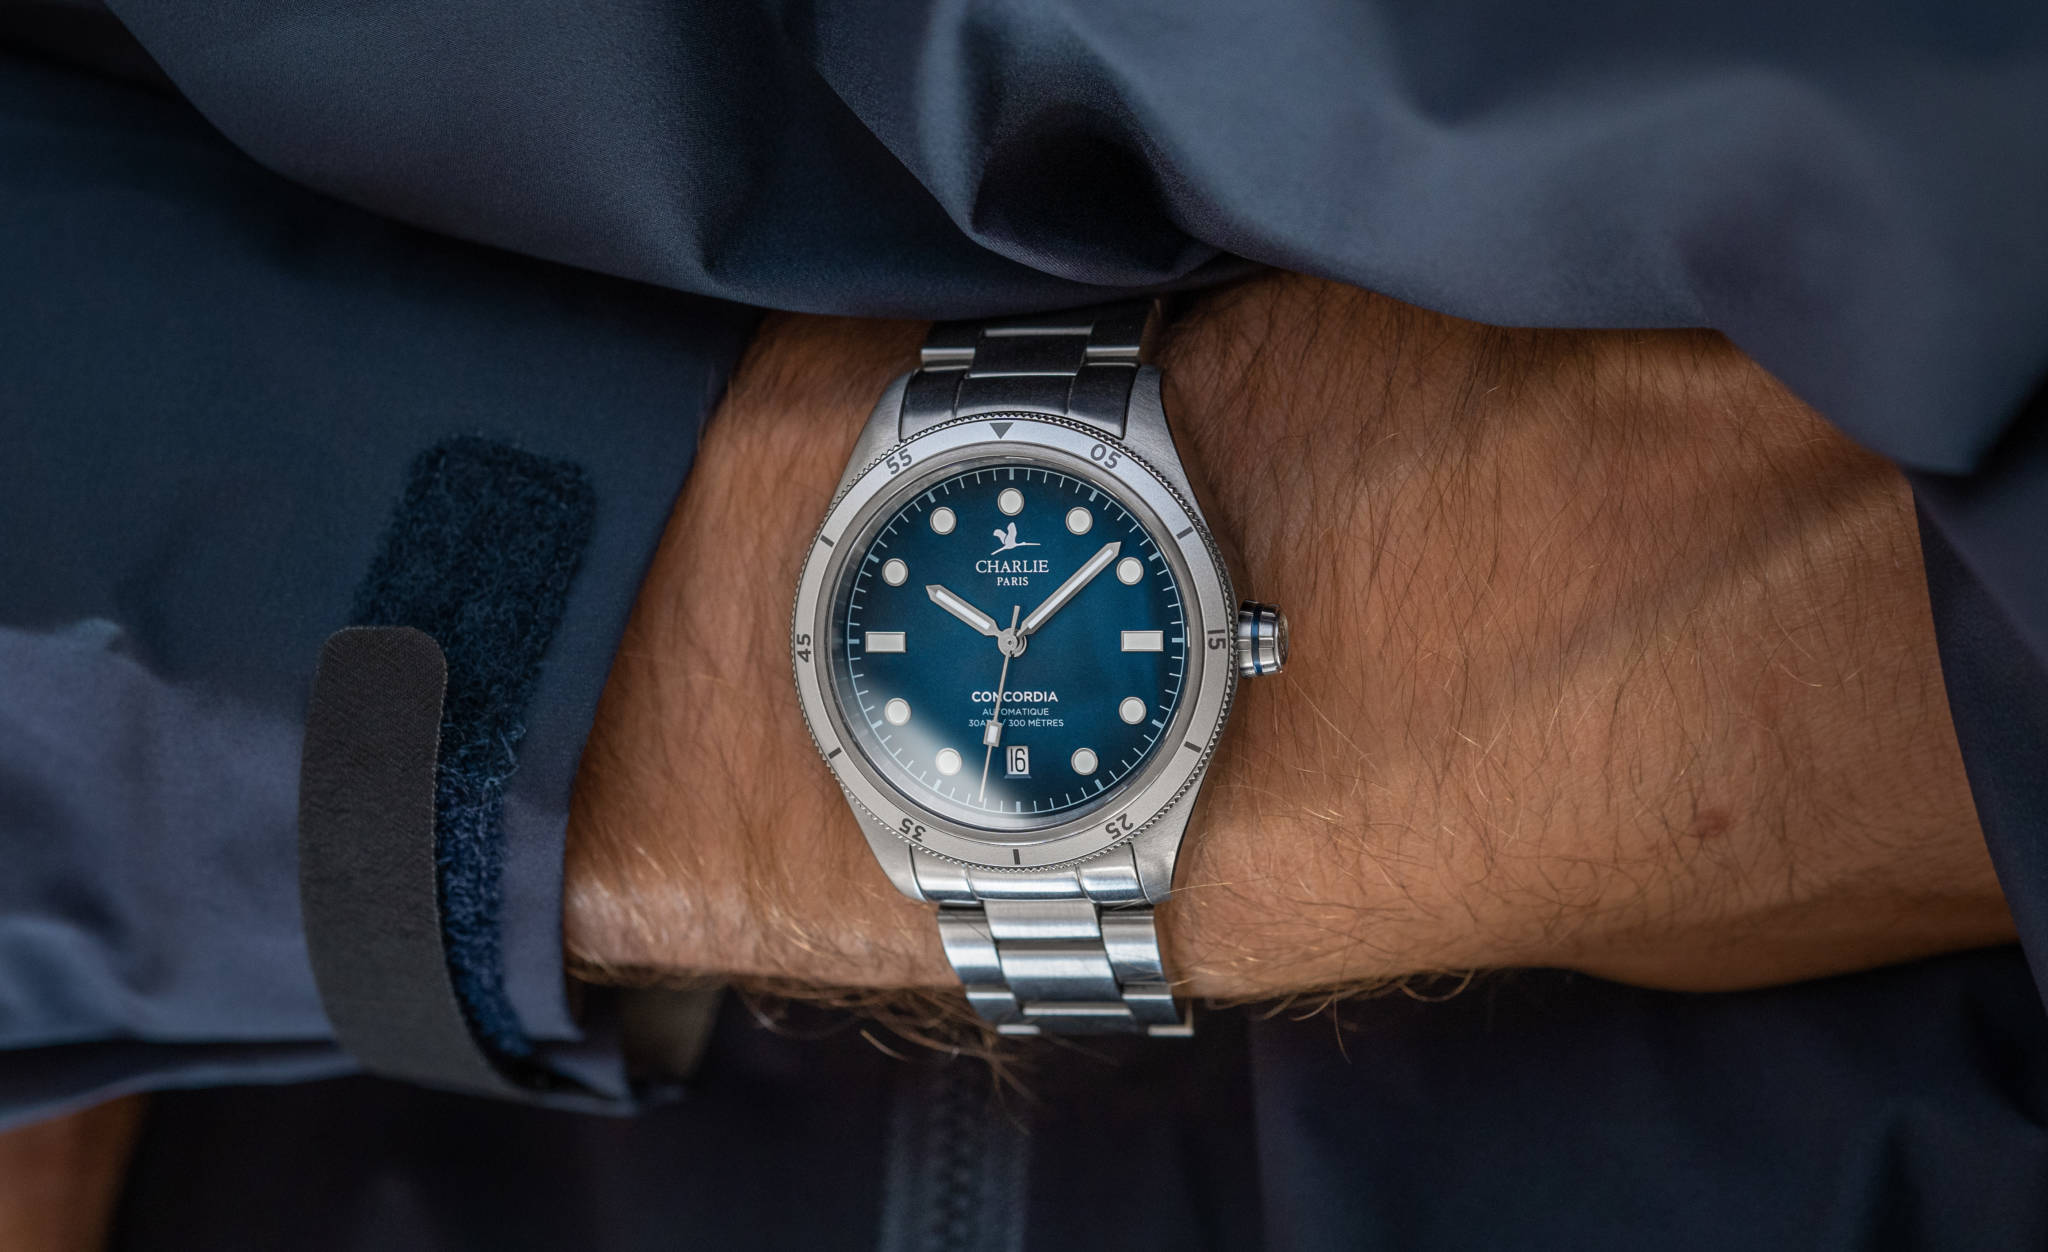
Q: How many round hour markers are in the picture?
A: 9